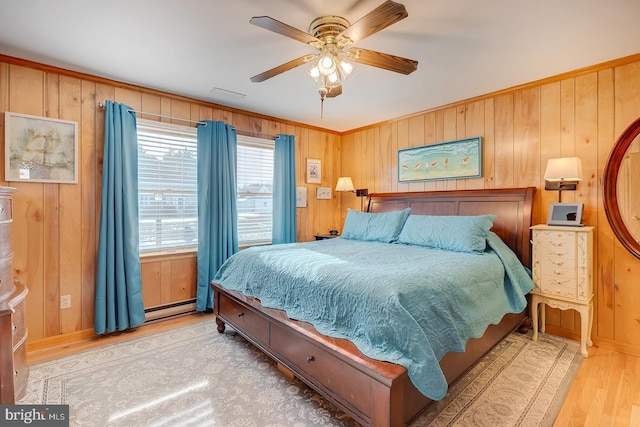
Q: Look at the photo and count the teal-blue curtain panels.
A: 3